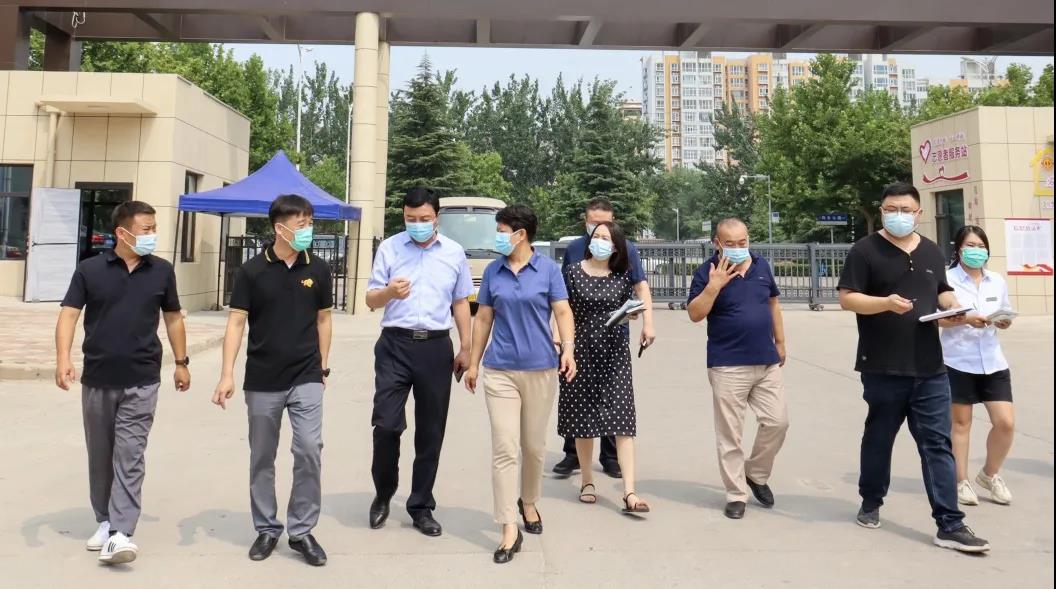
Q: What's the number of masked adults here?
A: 9